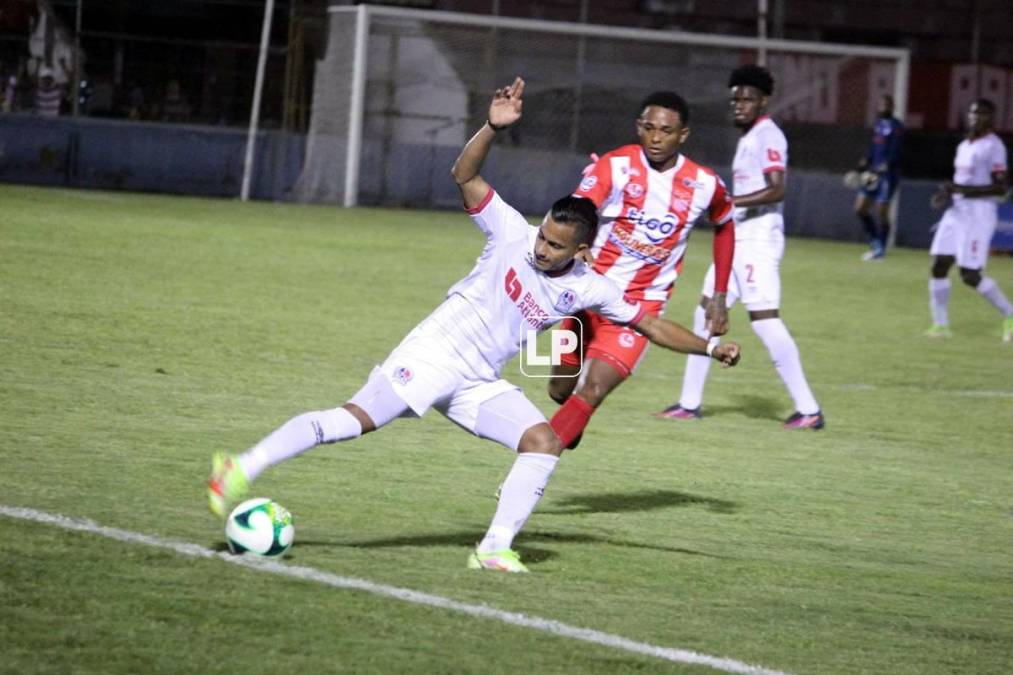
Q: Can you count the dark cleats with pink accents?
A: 2